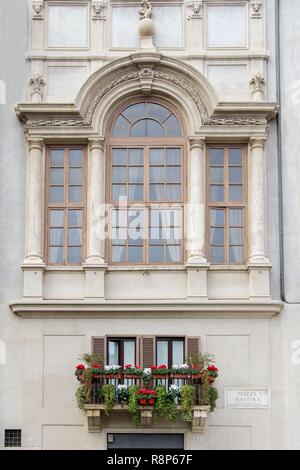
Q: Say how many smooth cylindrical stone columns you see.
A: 4